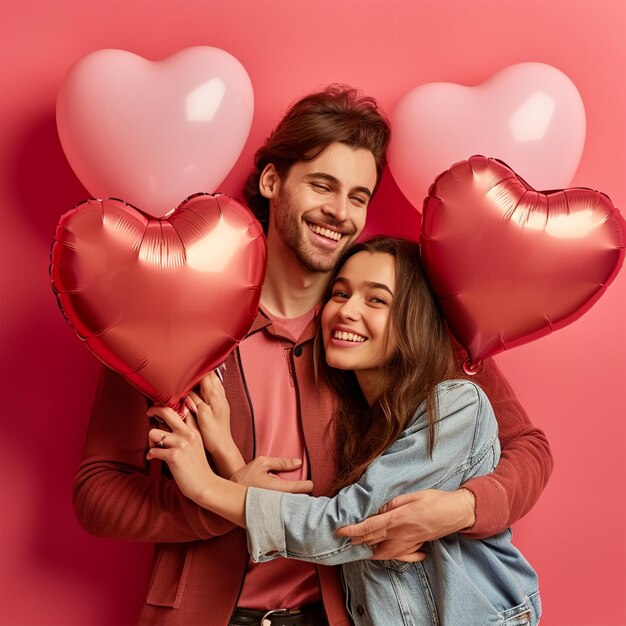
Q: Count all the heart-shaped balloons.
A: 4